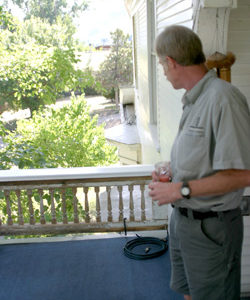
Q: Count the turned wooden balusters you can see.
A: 13